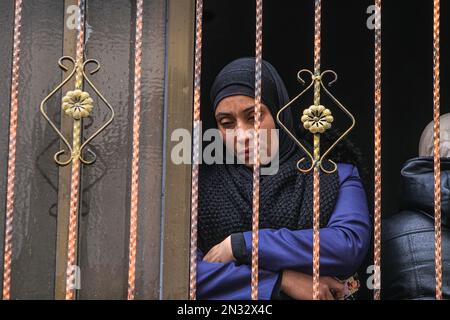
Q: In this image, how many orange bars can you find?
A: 8